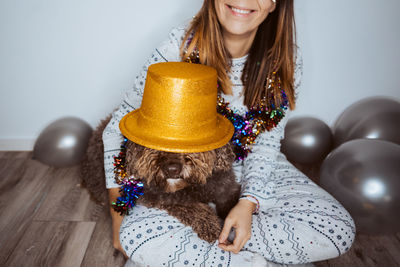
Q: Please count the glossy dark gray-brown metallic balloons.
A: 4